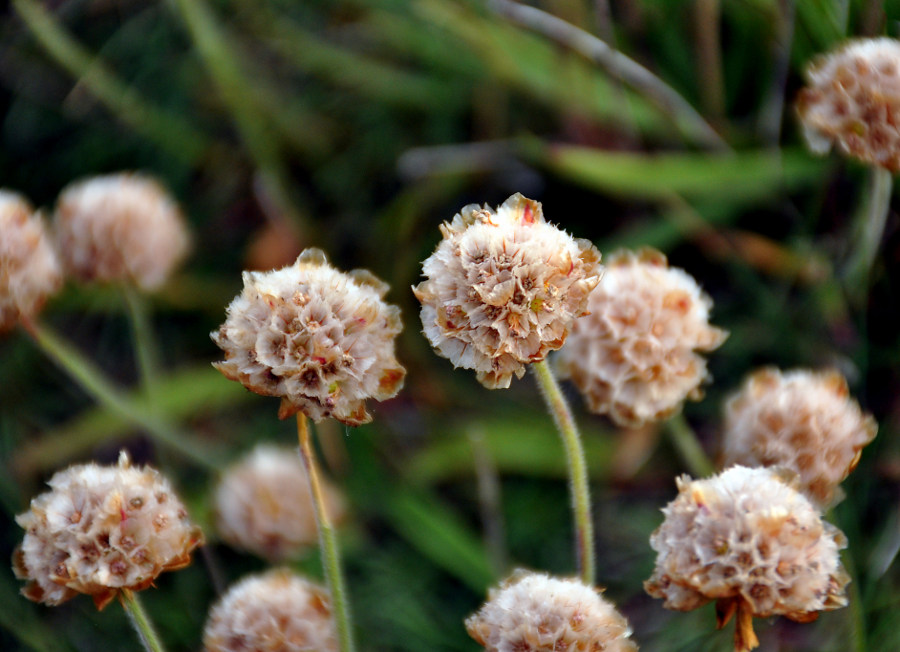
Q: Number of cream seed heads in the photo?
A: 12